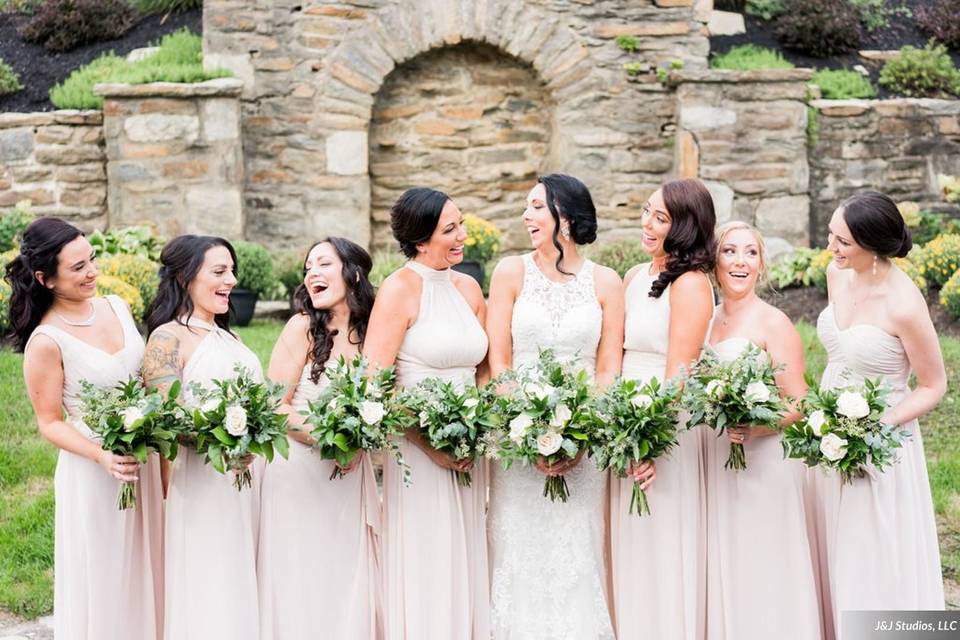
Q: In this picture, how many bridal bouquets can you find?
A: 8